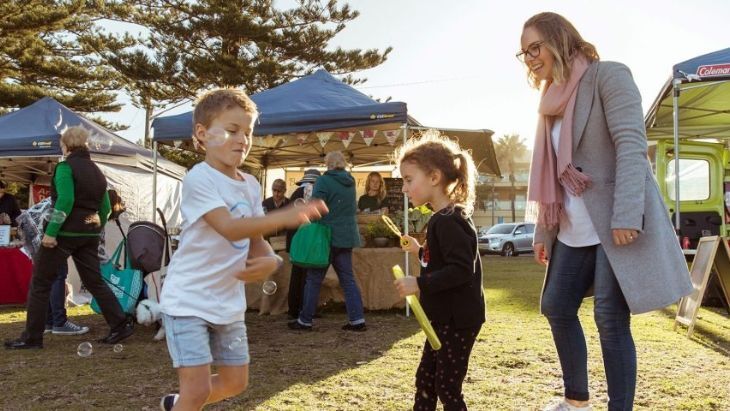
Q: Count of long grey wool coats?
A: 1